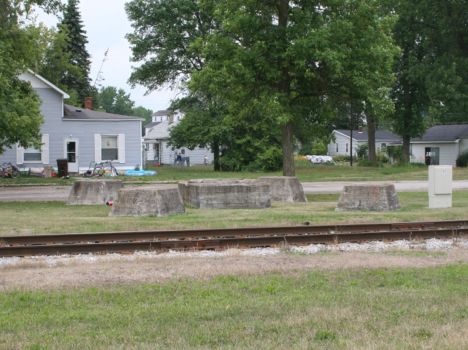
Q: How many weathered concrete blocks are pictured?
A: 5